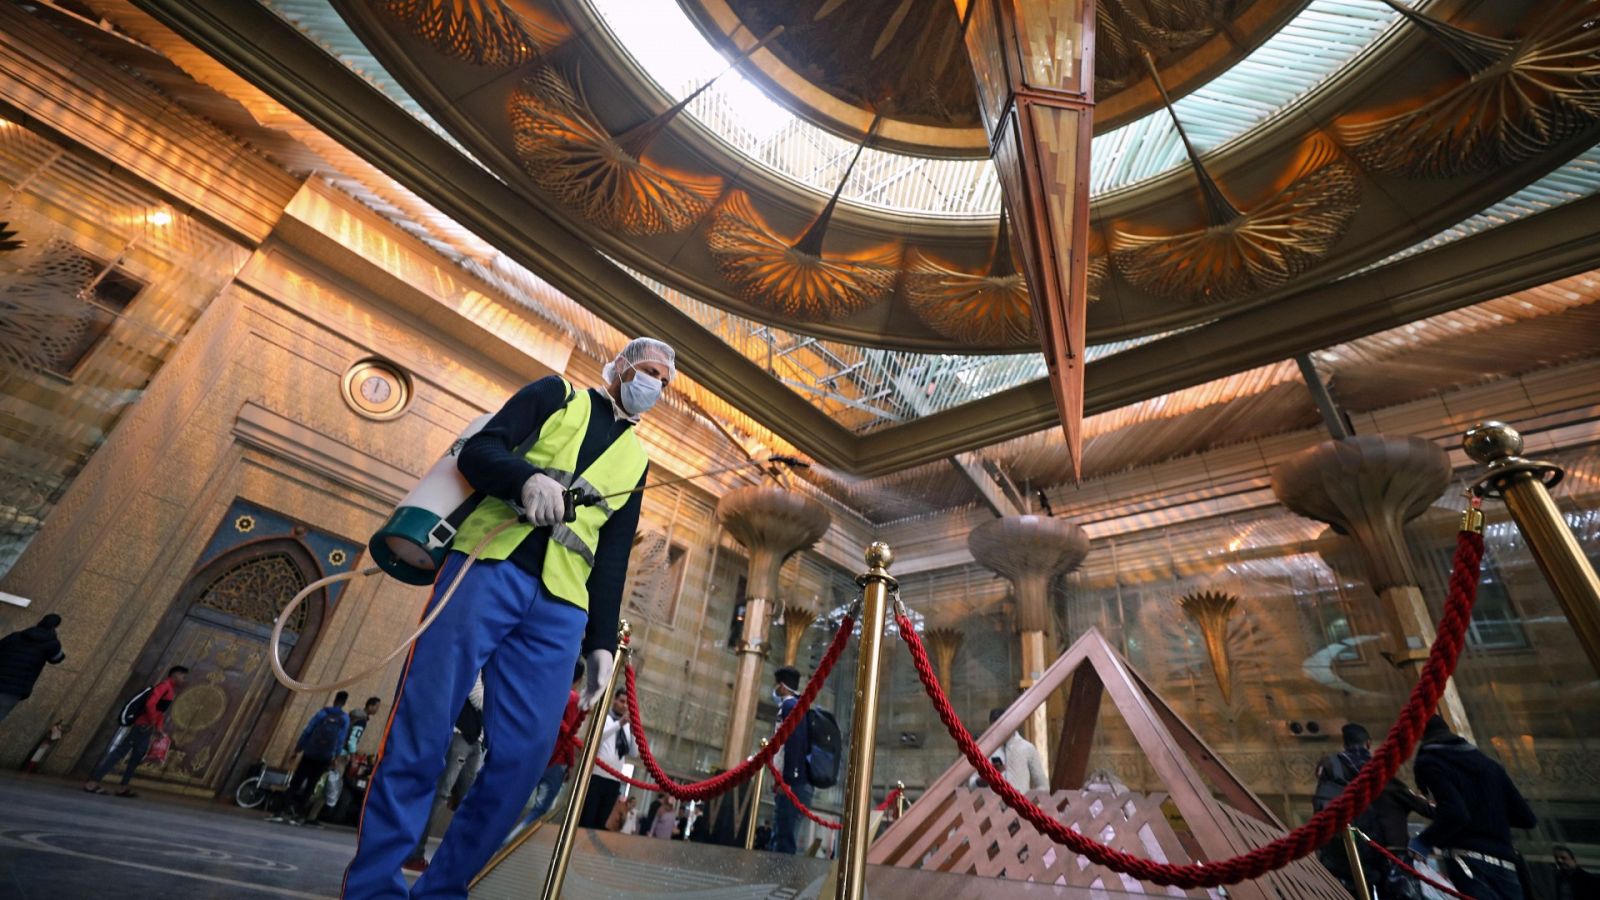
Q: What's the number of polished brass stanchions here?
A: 6